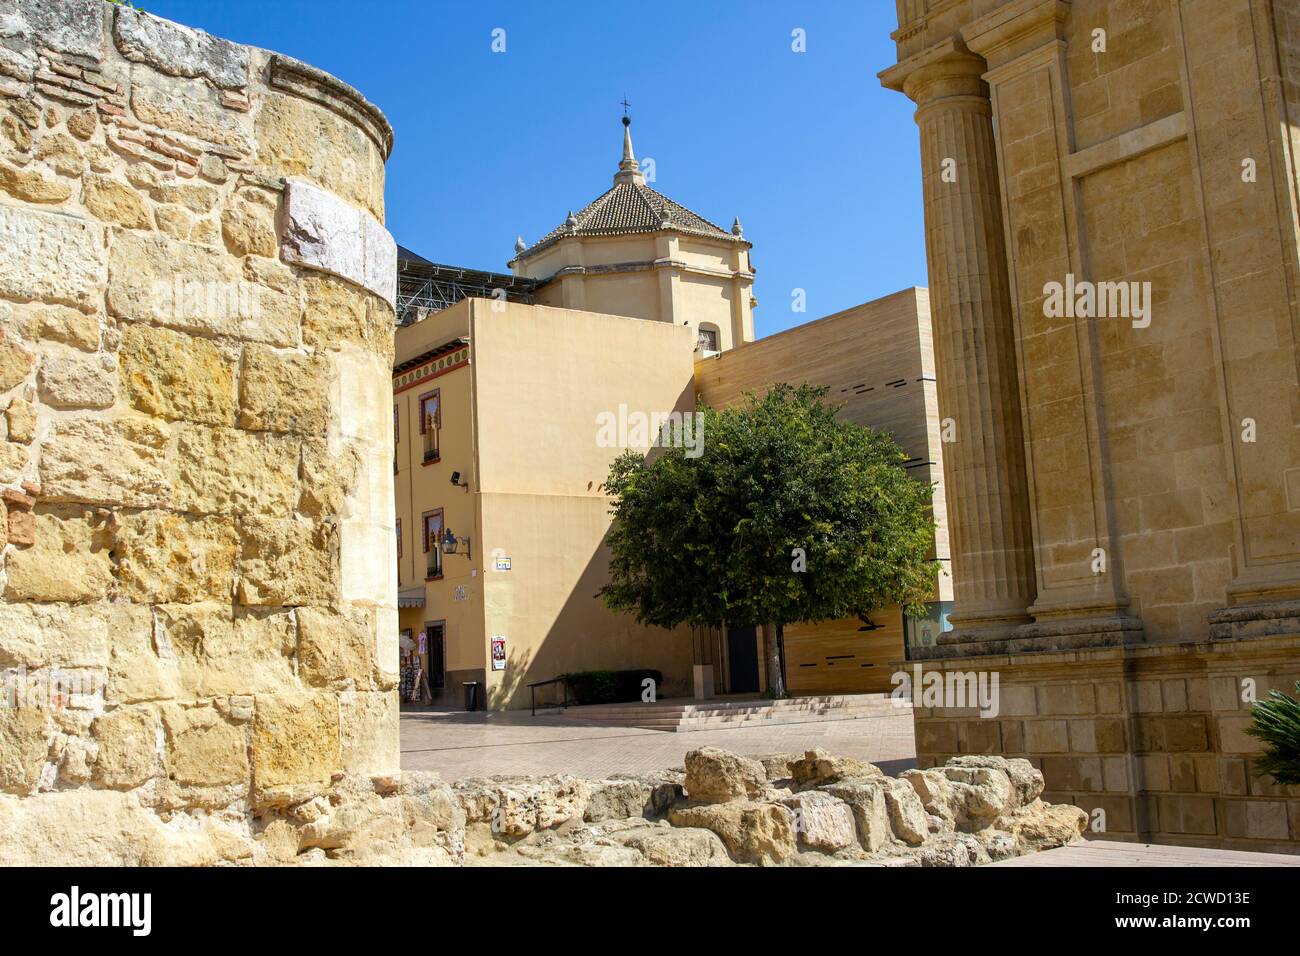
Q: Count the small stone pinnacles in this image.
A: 4